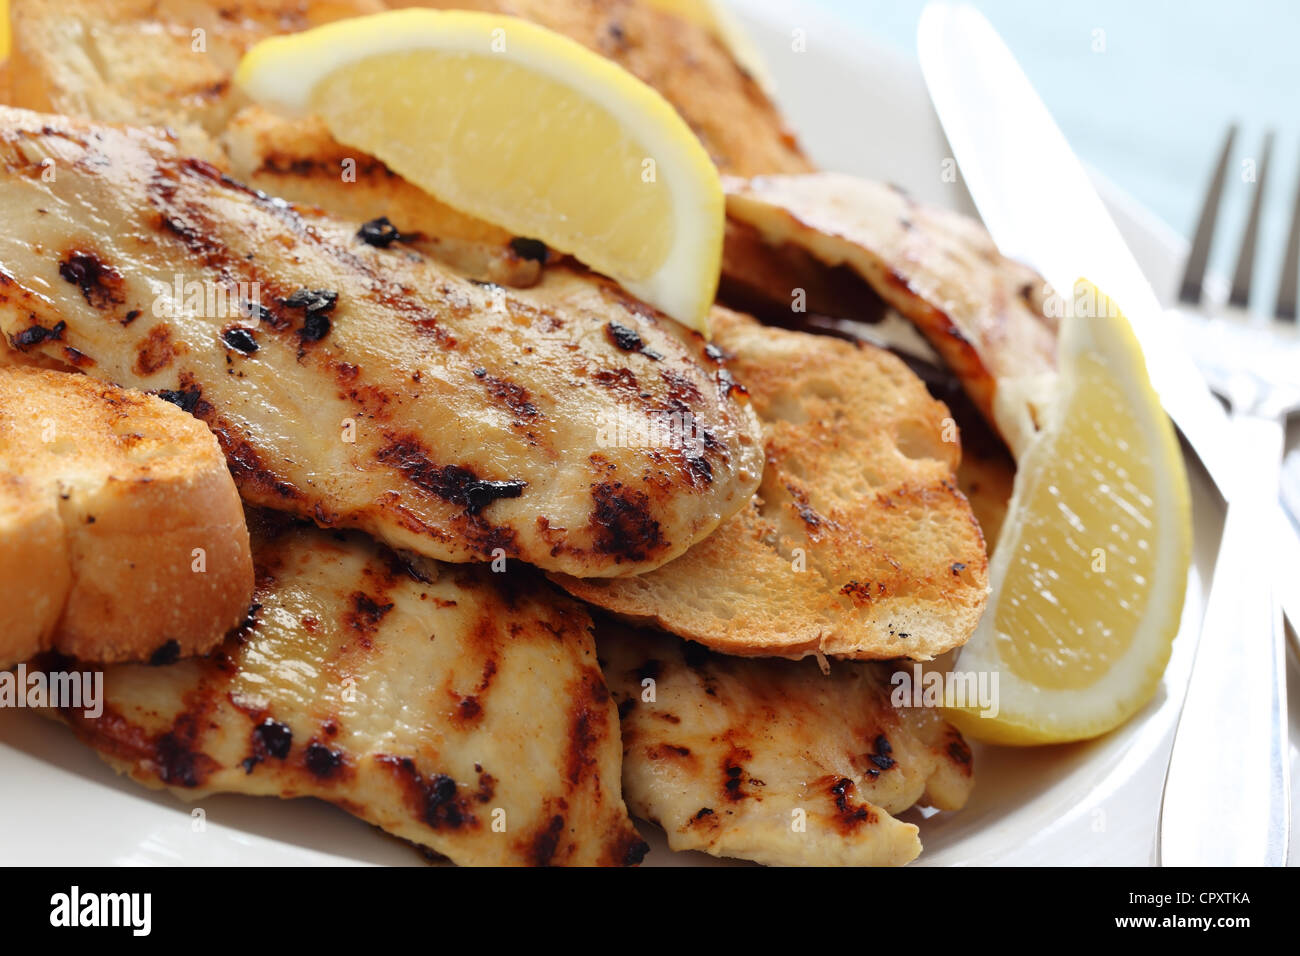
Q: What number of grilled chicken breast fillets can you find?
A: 4